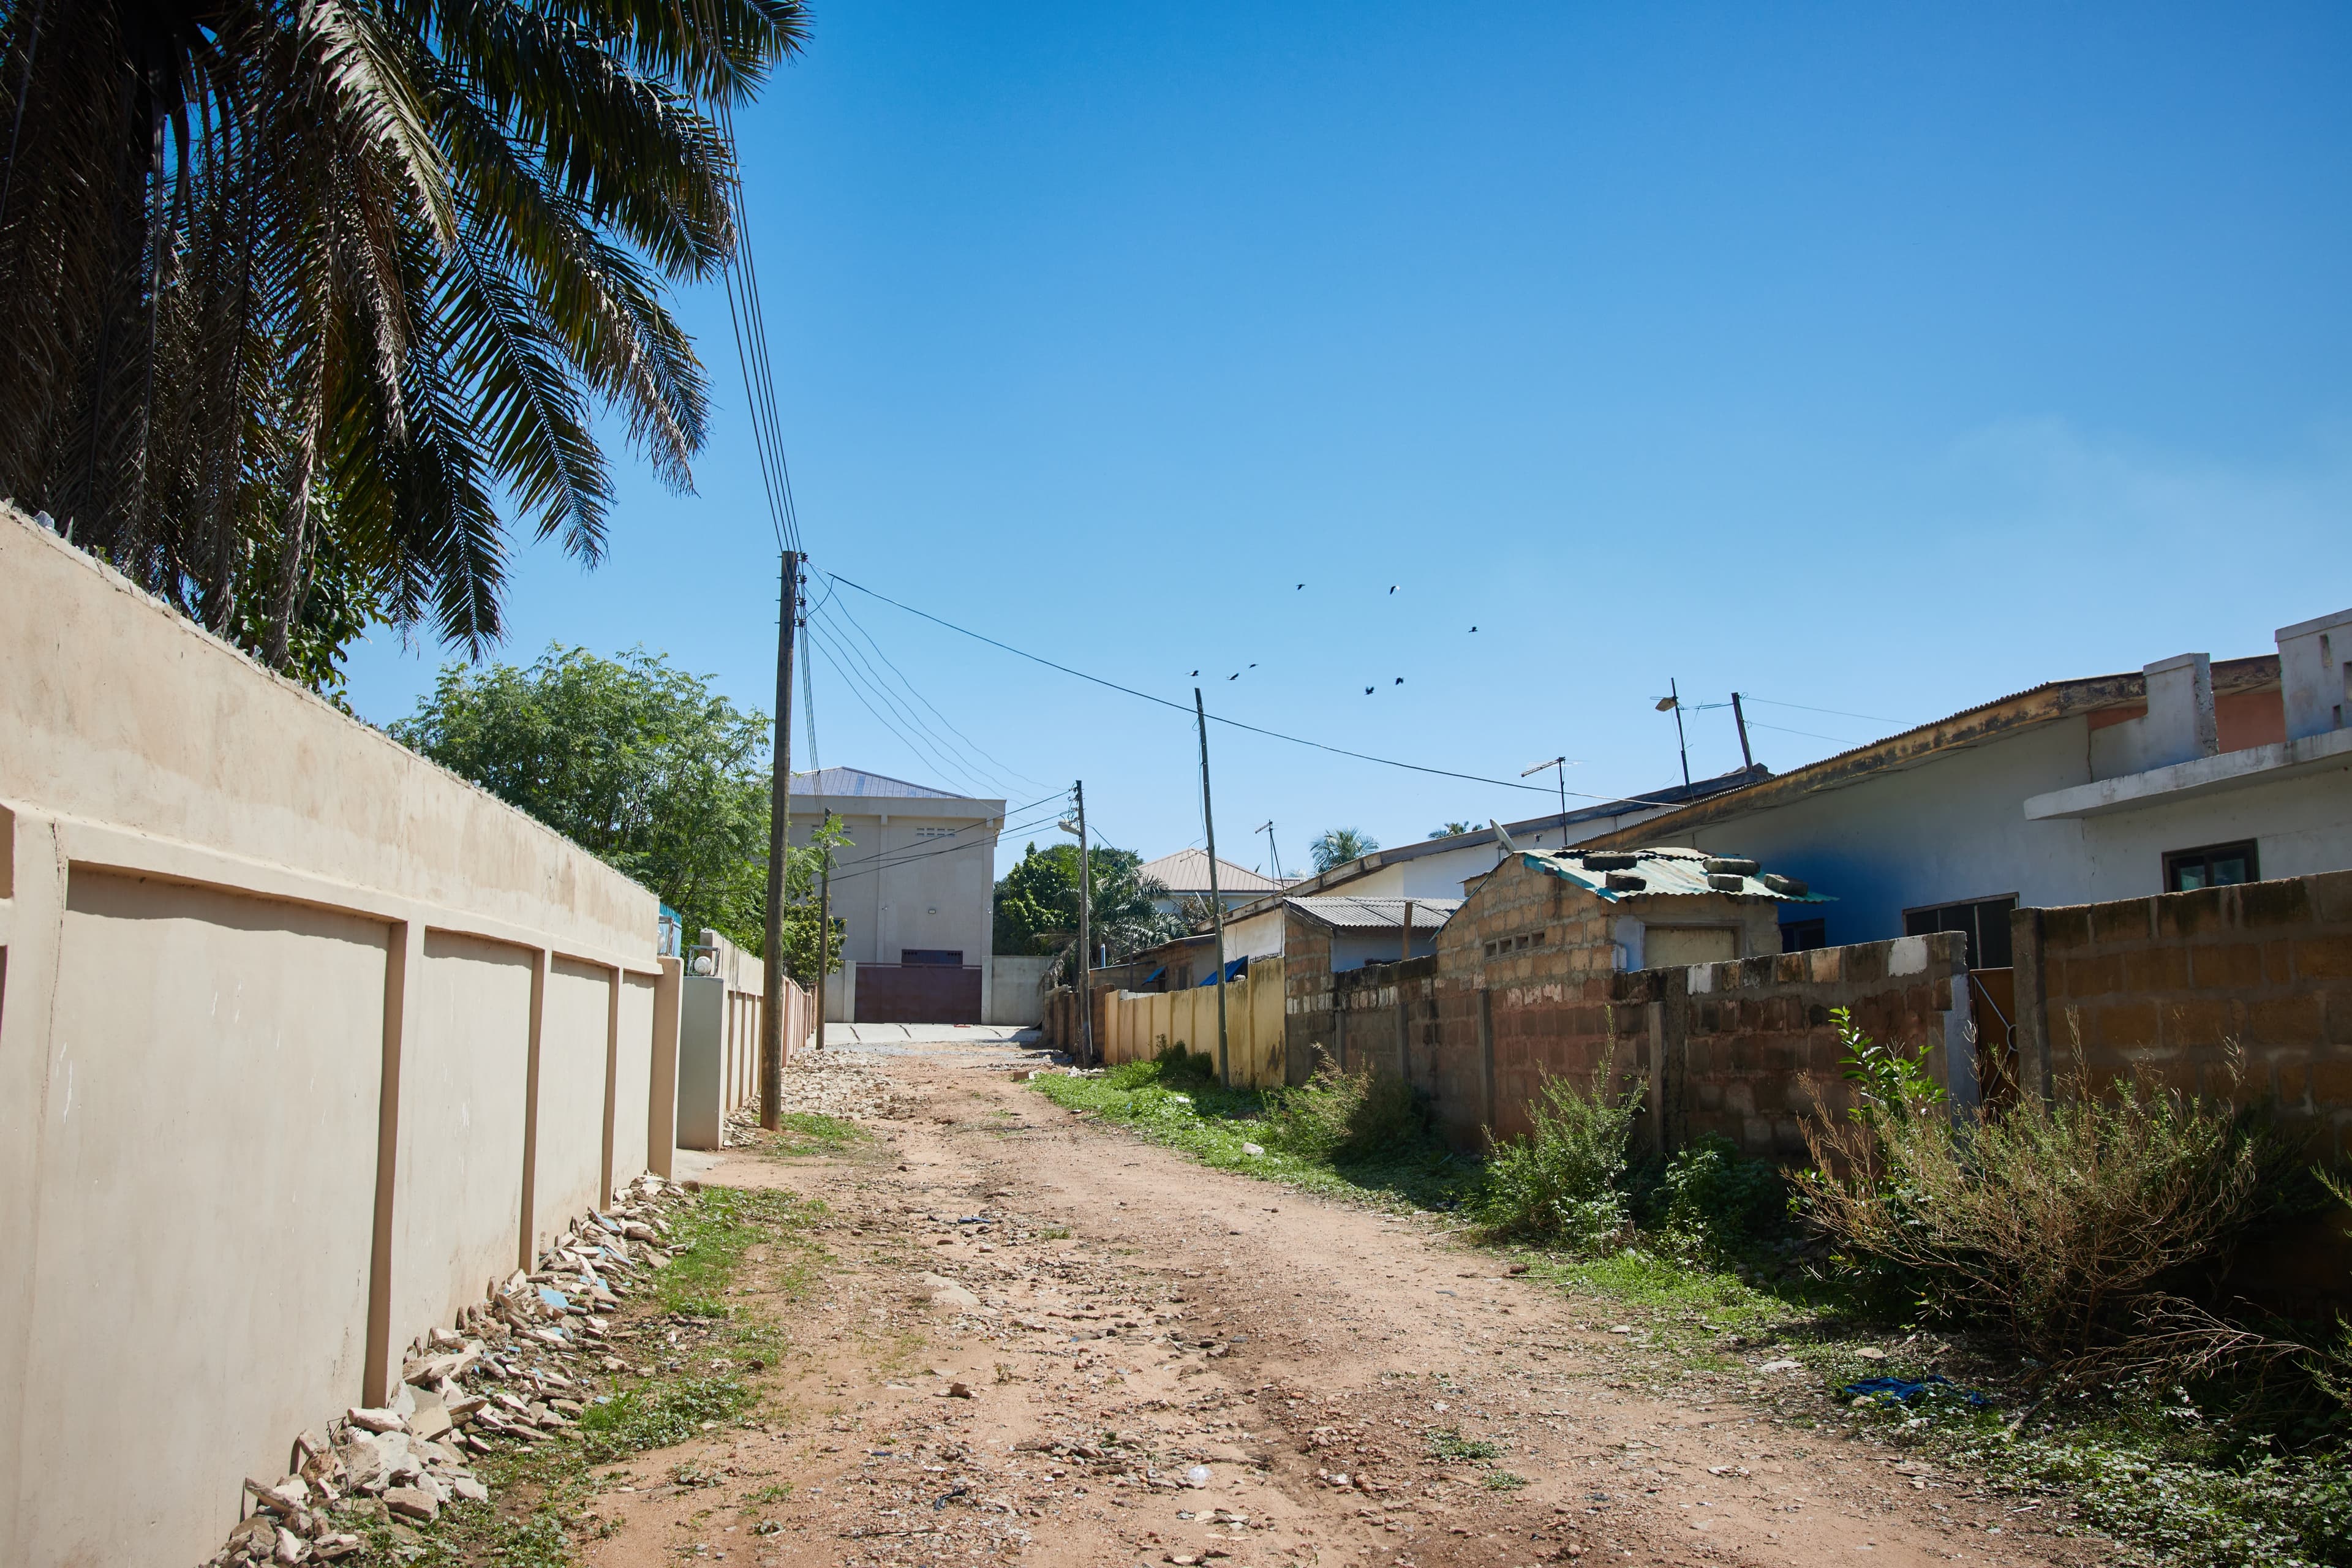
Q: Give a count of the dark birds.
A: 8